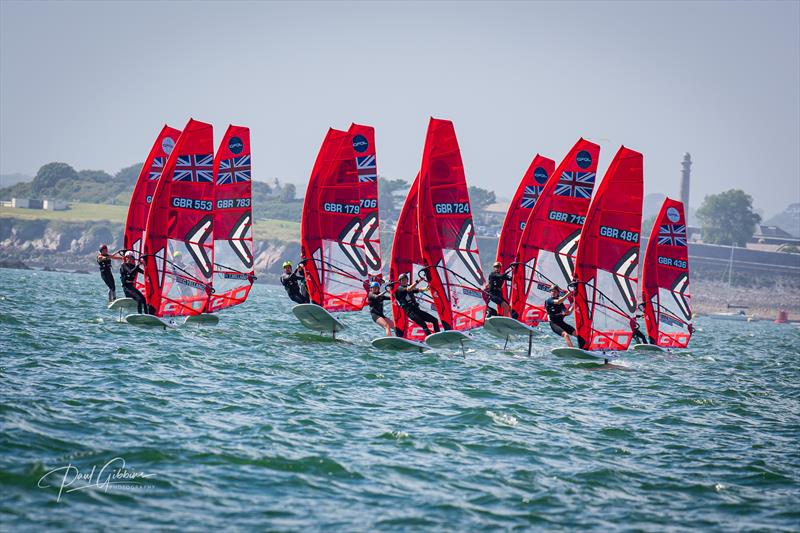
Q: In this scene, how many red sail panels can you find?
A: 11